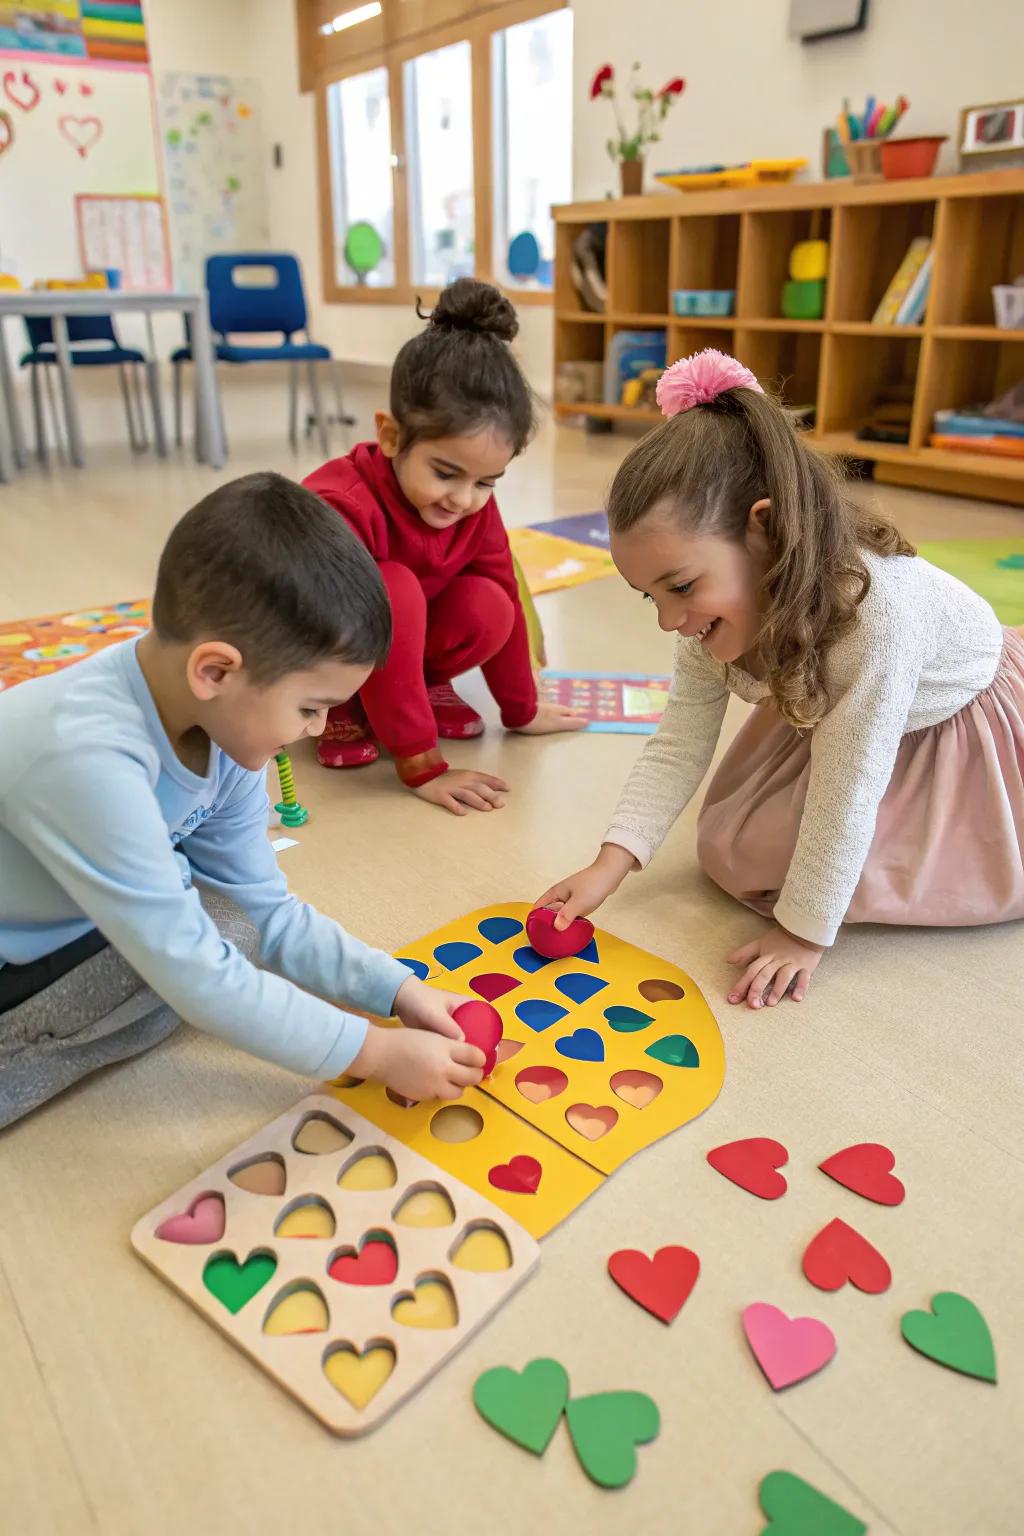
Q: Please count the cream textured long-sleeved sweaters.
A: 1